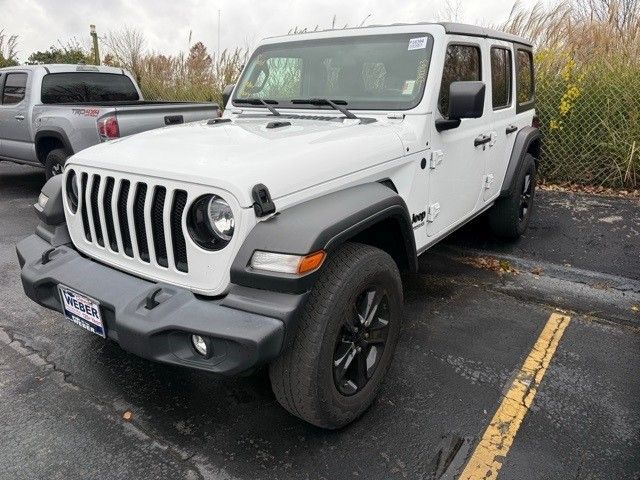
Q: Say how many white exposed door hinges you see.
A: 4